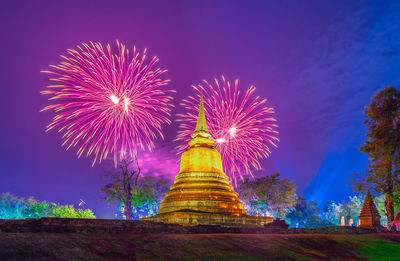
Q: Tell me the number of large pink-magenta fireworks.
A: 2